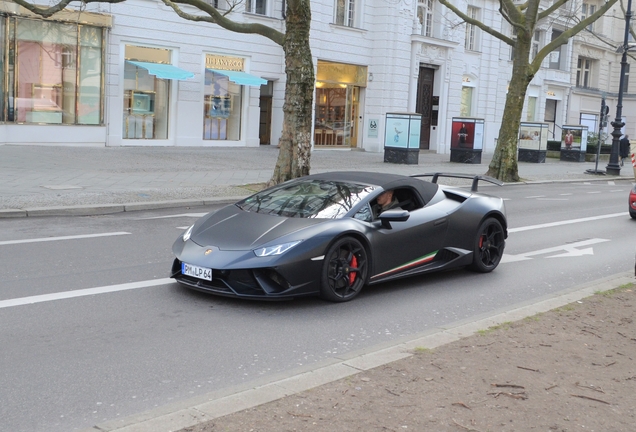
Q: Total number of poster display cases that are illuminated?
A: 4